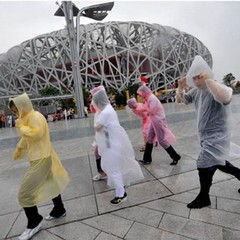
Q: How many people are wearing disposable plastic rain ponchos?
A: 6